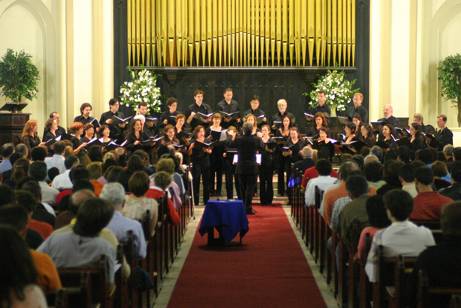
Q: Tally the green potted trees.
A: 2